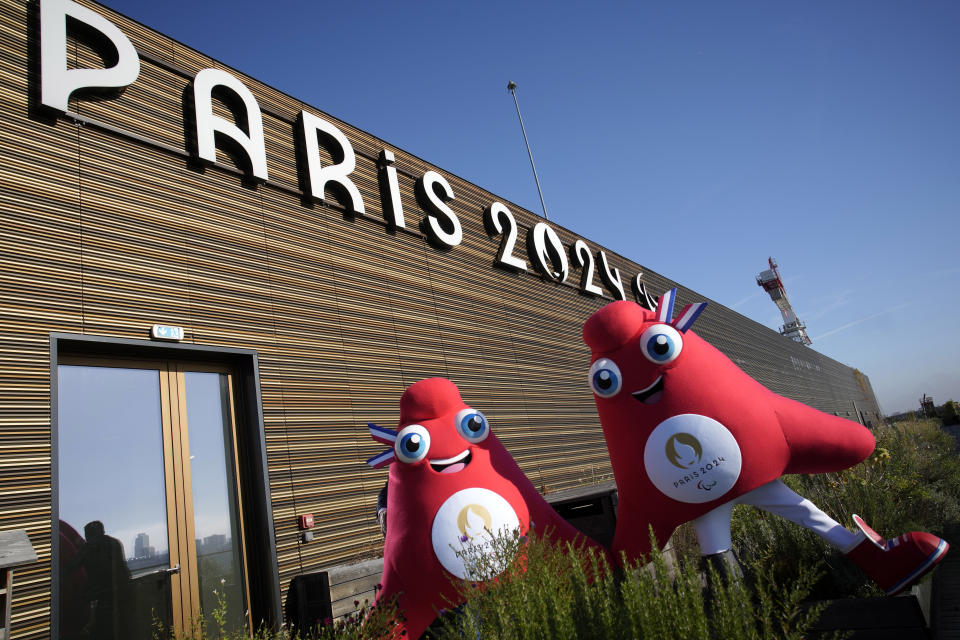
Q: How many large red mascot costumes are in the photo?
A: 2